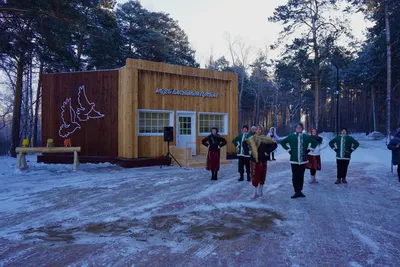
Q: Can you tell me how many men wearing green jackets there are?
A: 3